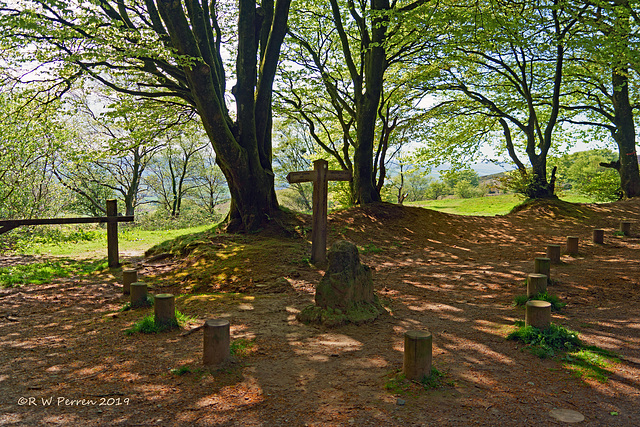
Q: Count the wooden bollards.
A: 12